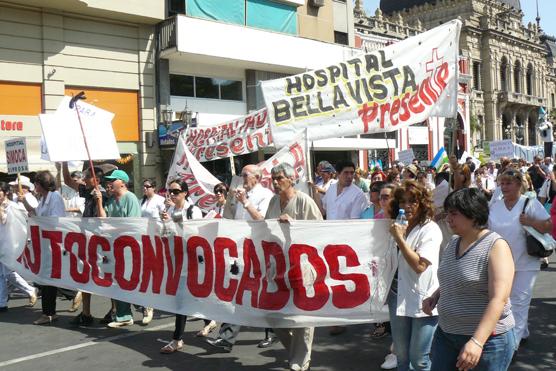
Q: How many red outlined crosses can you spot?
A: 1